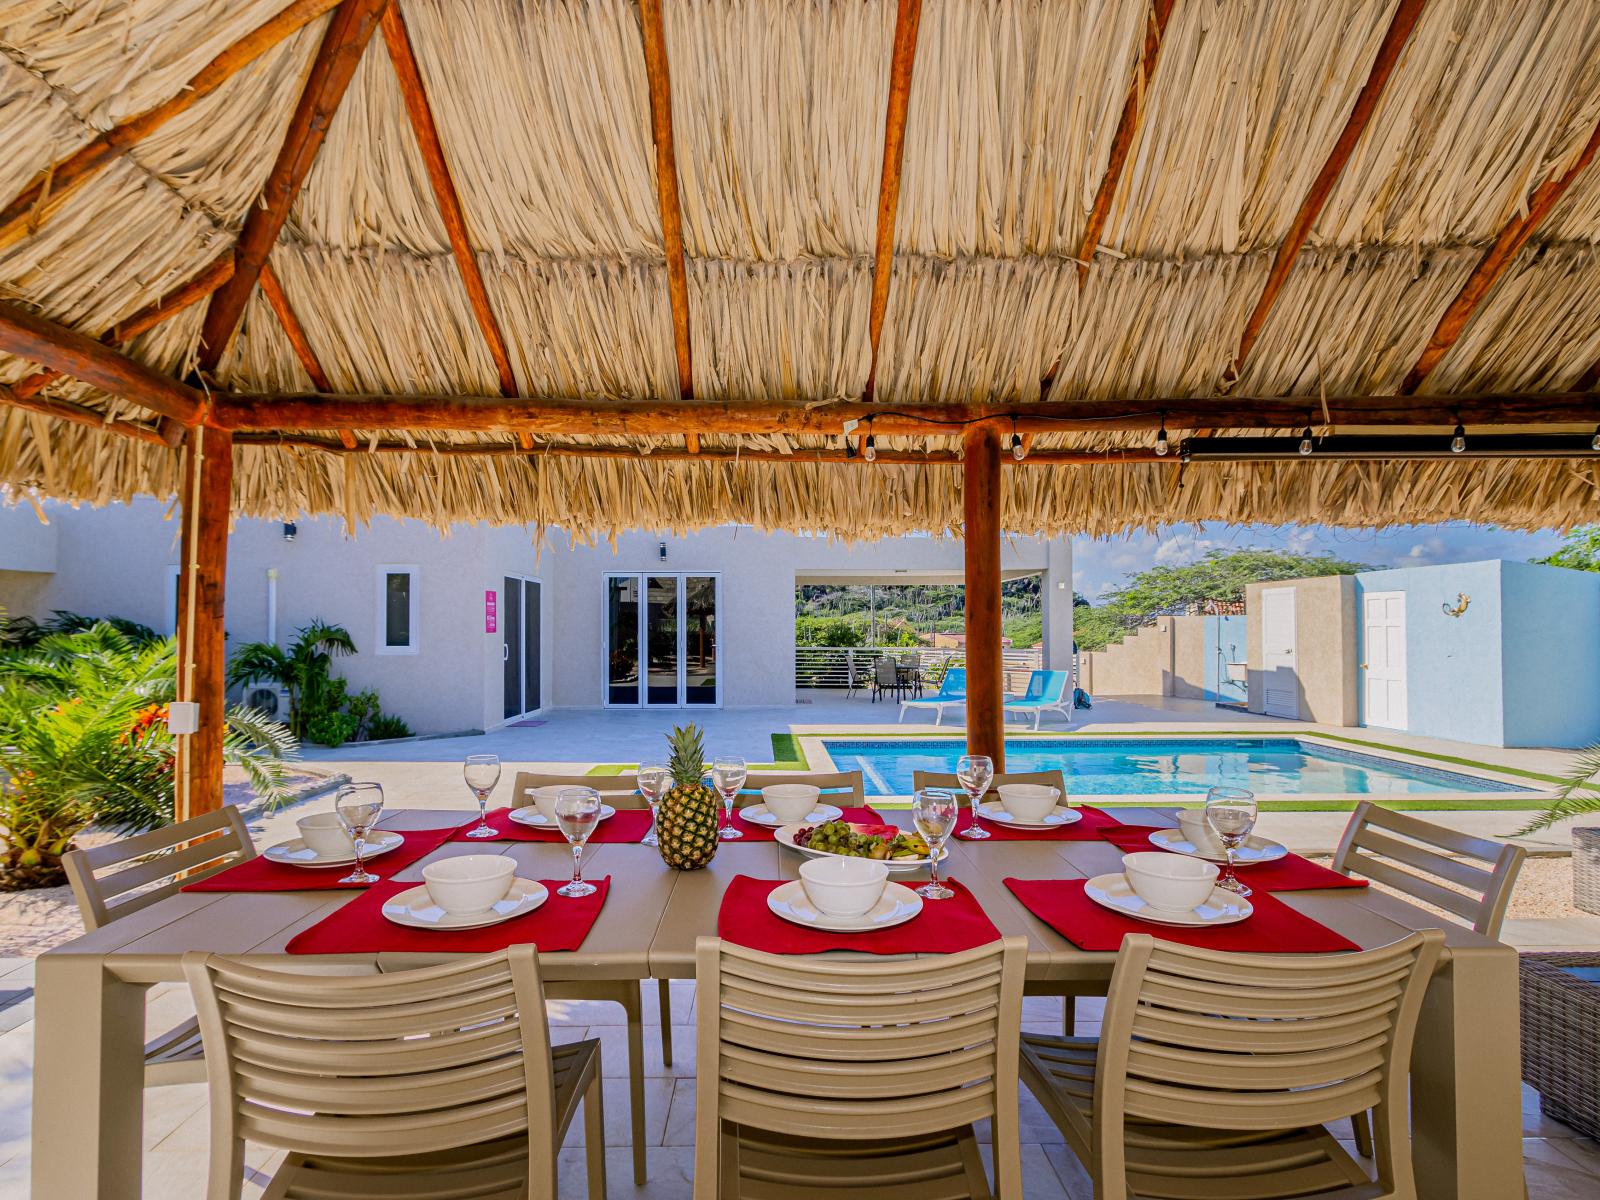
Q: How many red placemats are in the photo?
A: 8